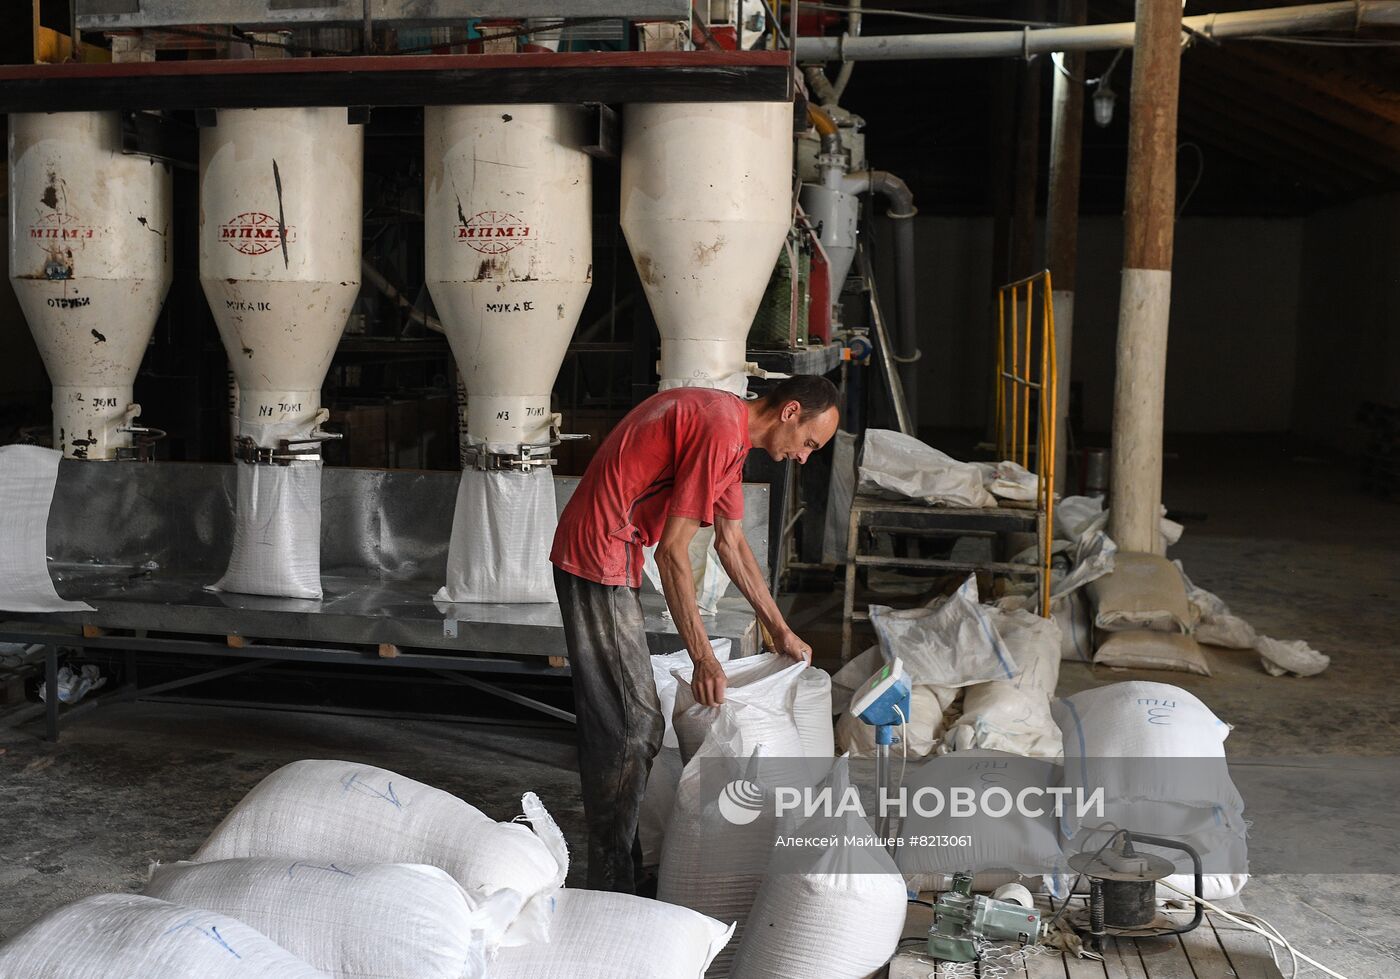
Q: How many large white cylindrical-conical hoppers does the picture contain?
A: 4